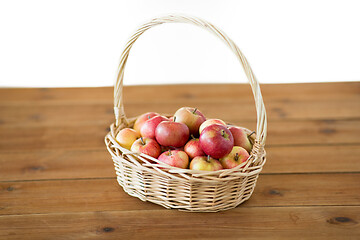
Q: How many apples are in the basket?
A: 13